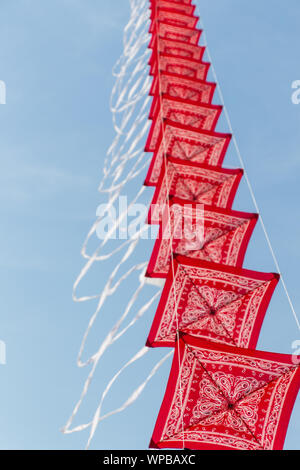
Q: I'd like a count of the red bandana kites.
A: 13